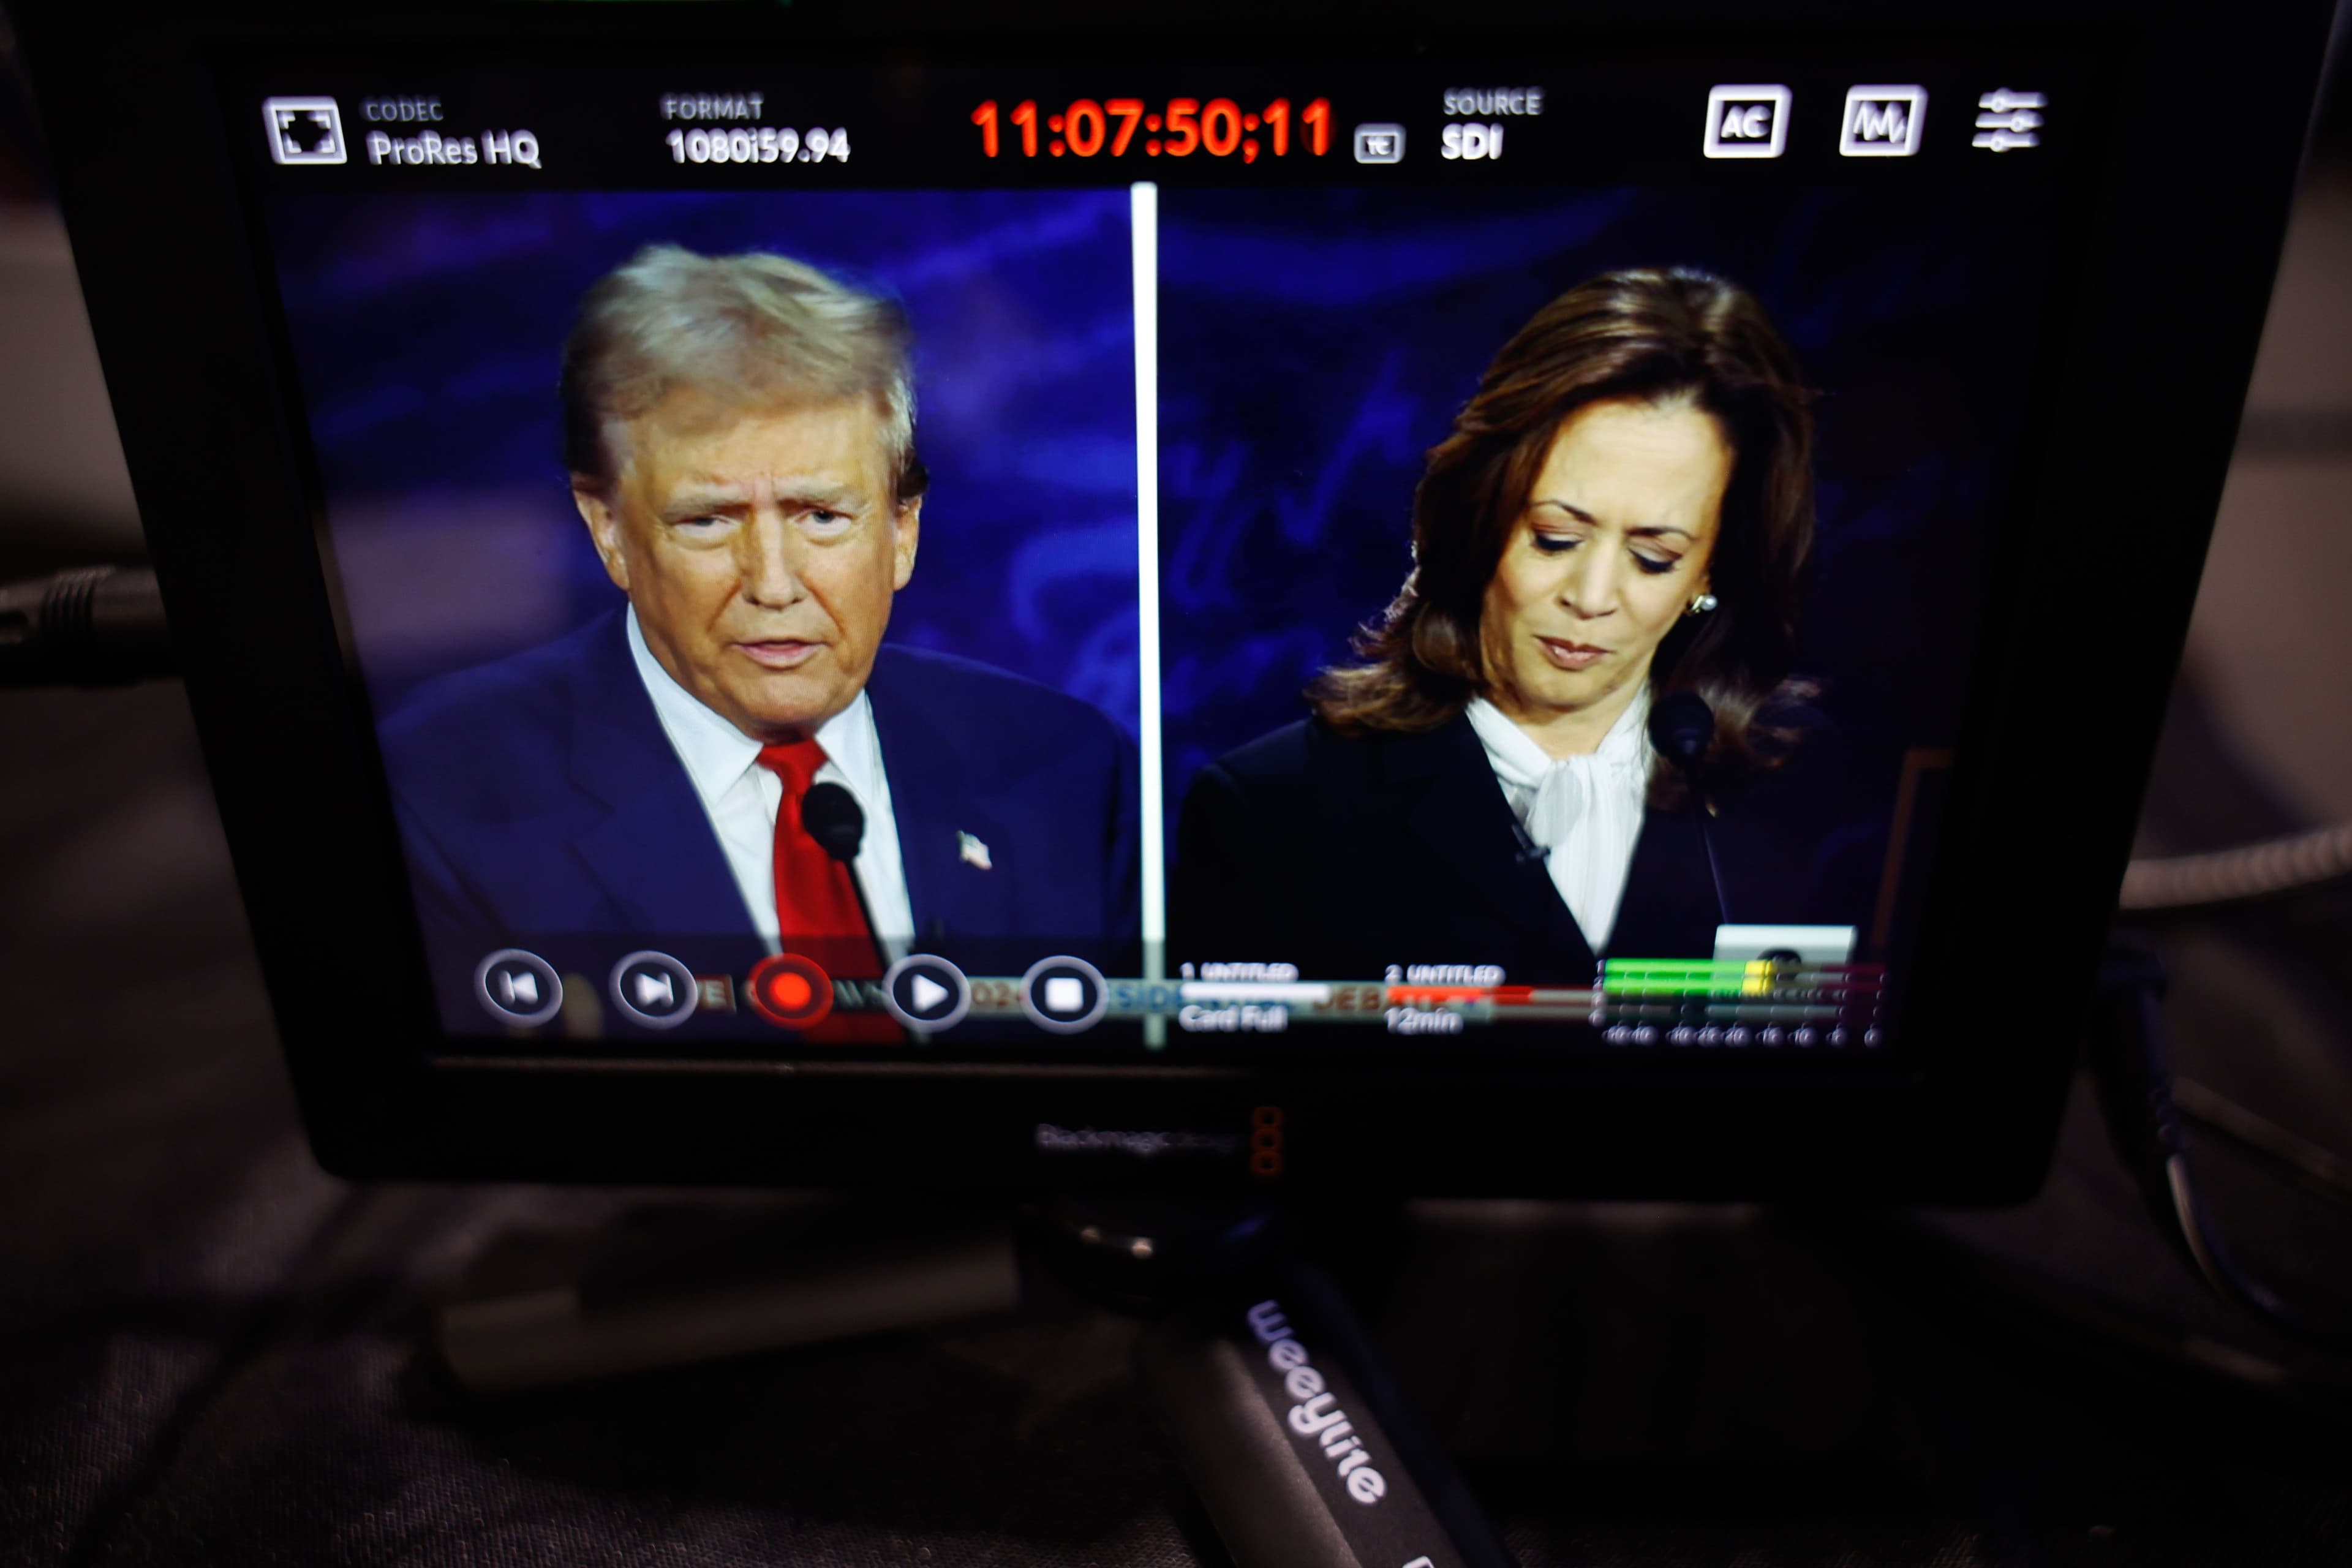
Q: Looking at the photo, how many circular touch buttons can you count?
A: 5